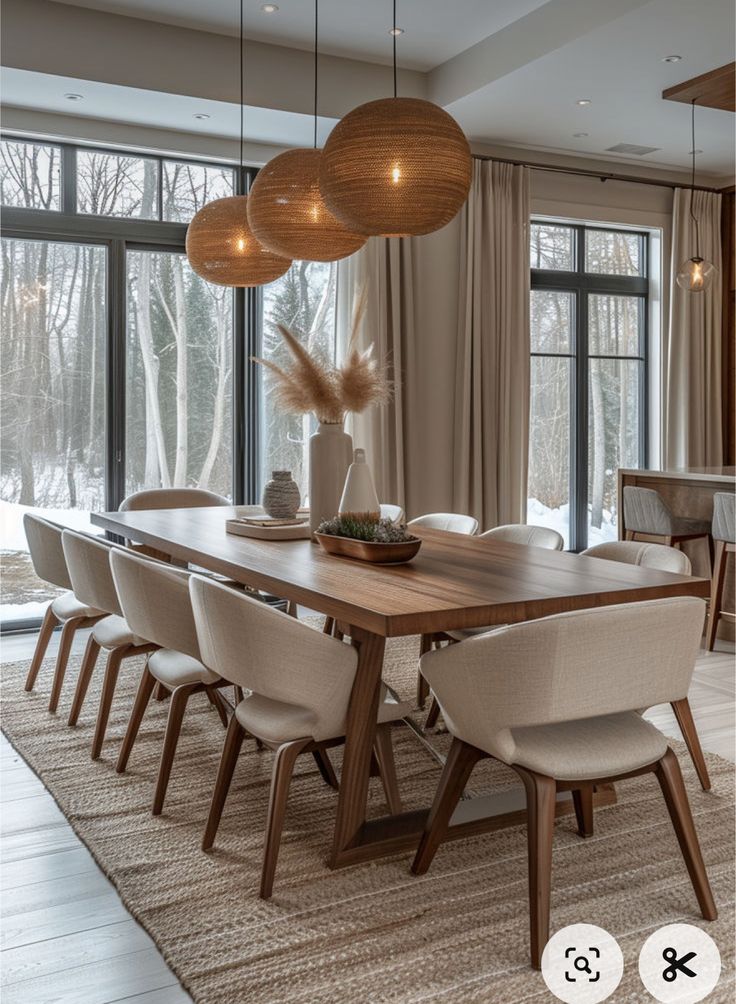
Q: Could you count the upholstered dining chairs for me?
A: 10